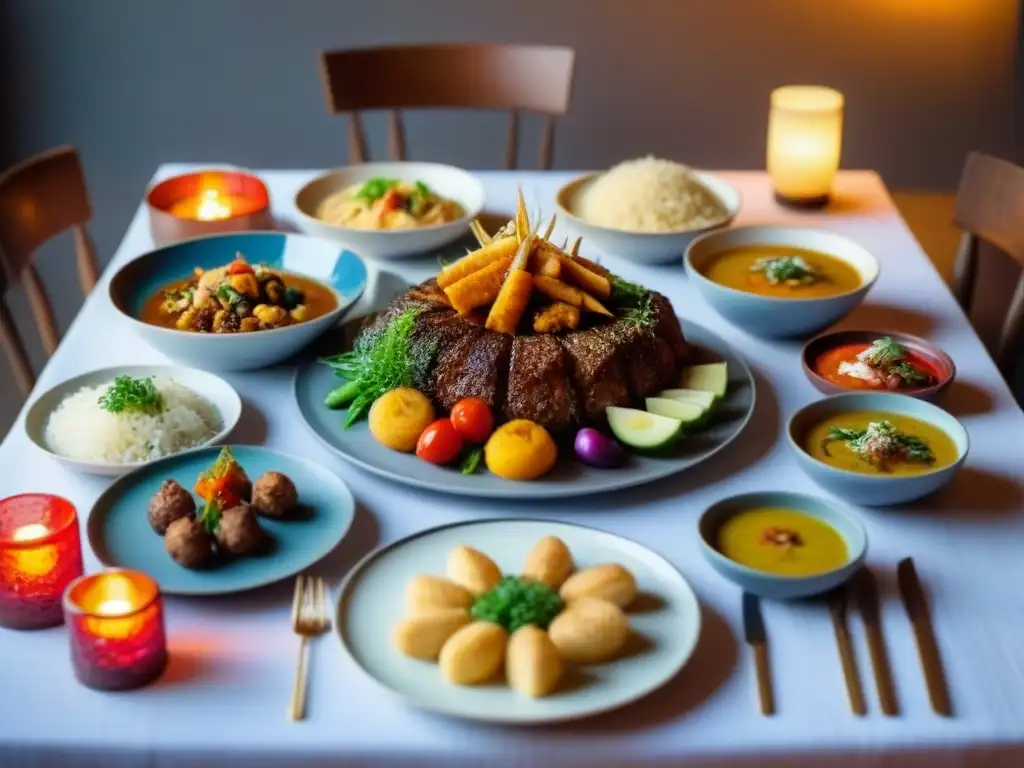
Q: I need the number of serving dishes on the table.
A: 11